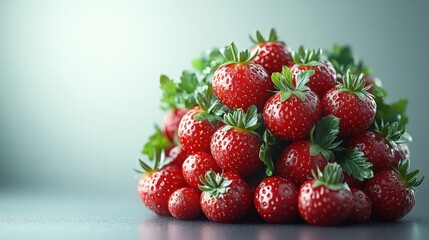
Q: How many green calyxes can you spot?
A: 13